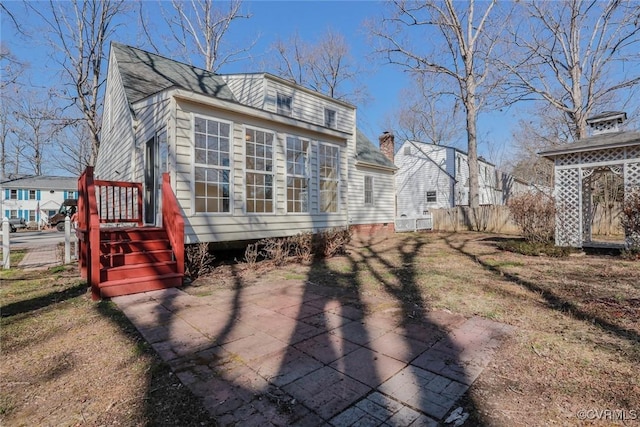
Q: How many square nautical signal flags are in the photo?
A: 0